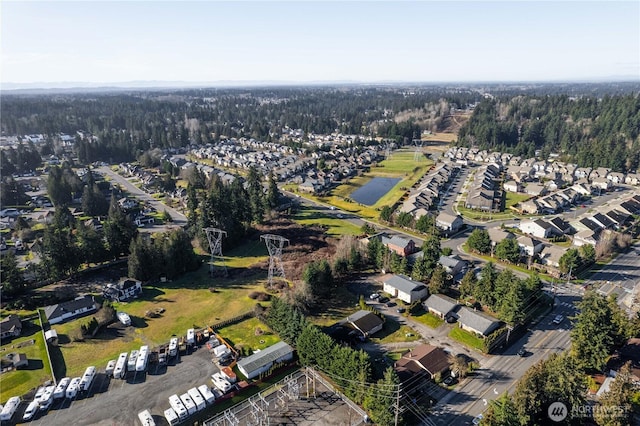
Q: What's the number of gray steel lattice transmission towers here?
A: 4